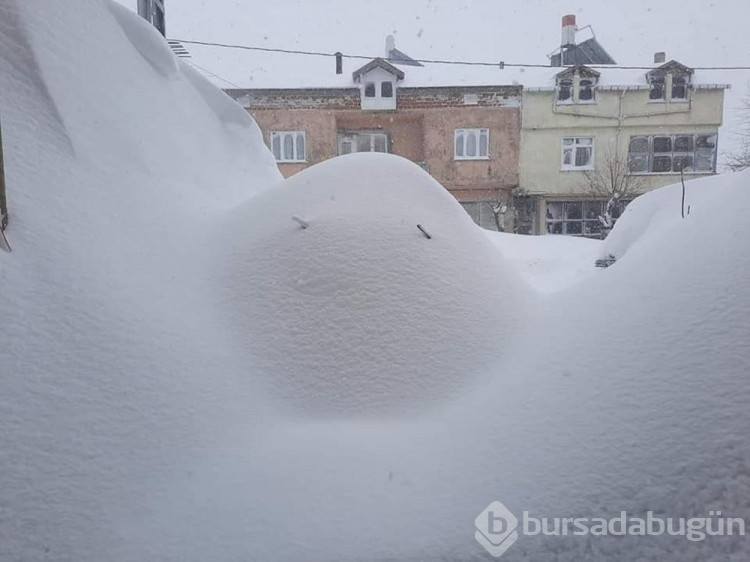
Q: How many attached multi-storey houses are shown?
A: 2